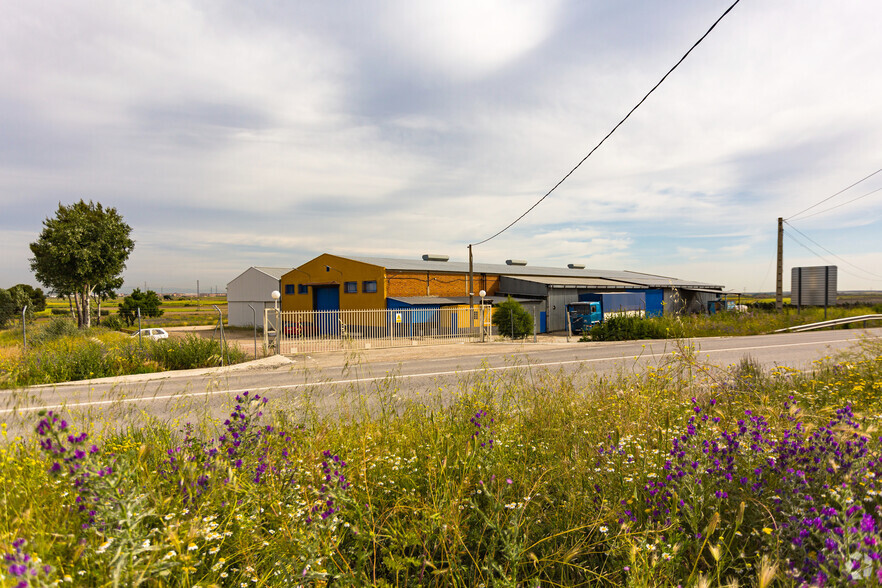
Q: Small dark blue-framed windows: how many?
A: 4